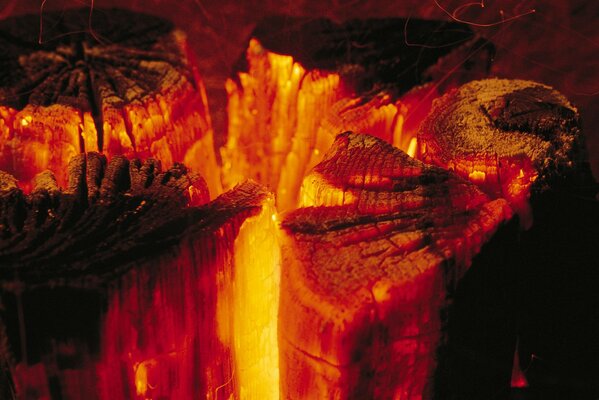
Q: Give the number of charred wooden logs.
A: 5